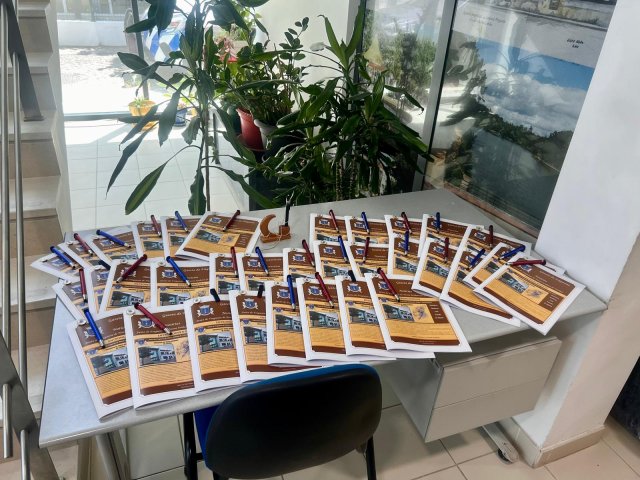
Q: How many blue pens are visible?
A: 13